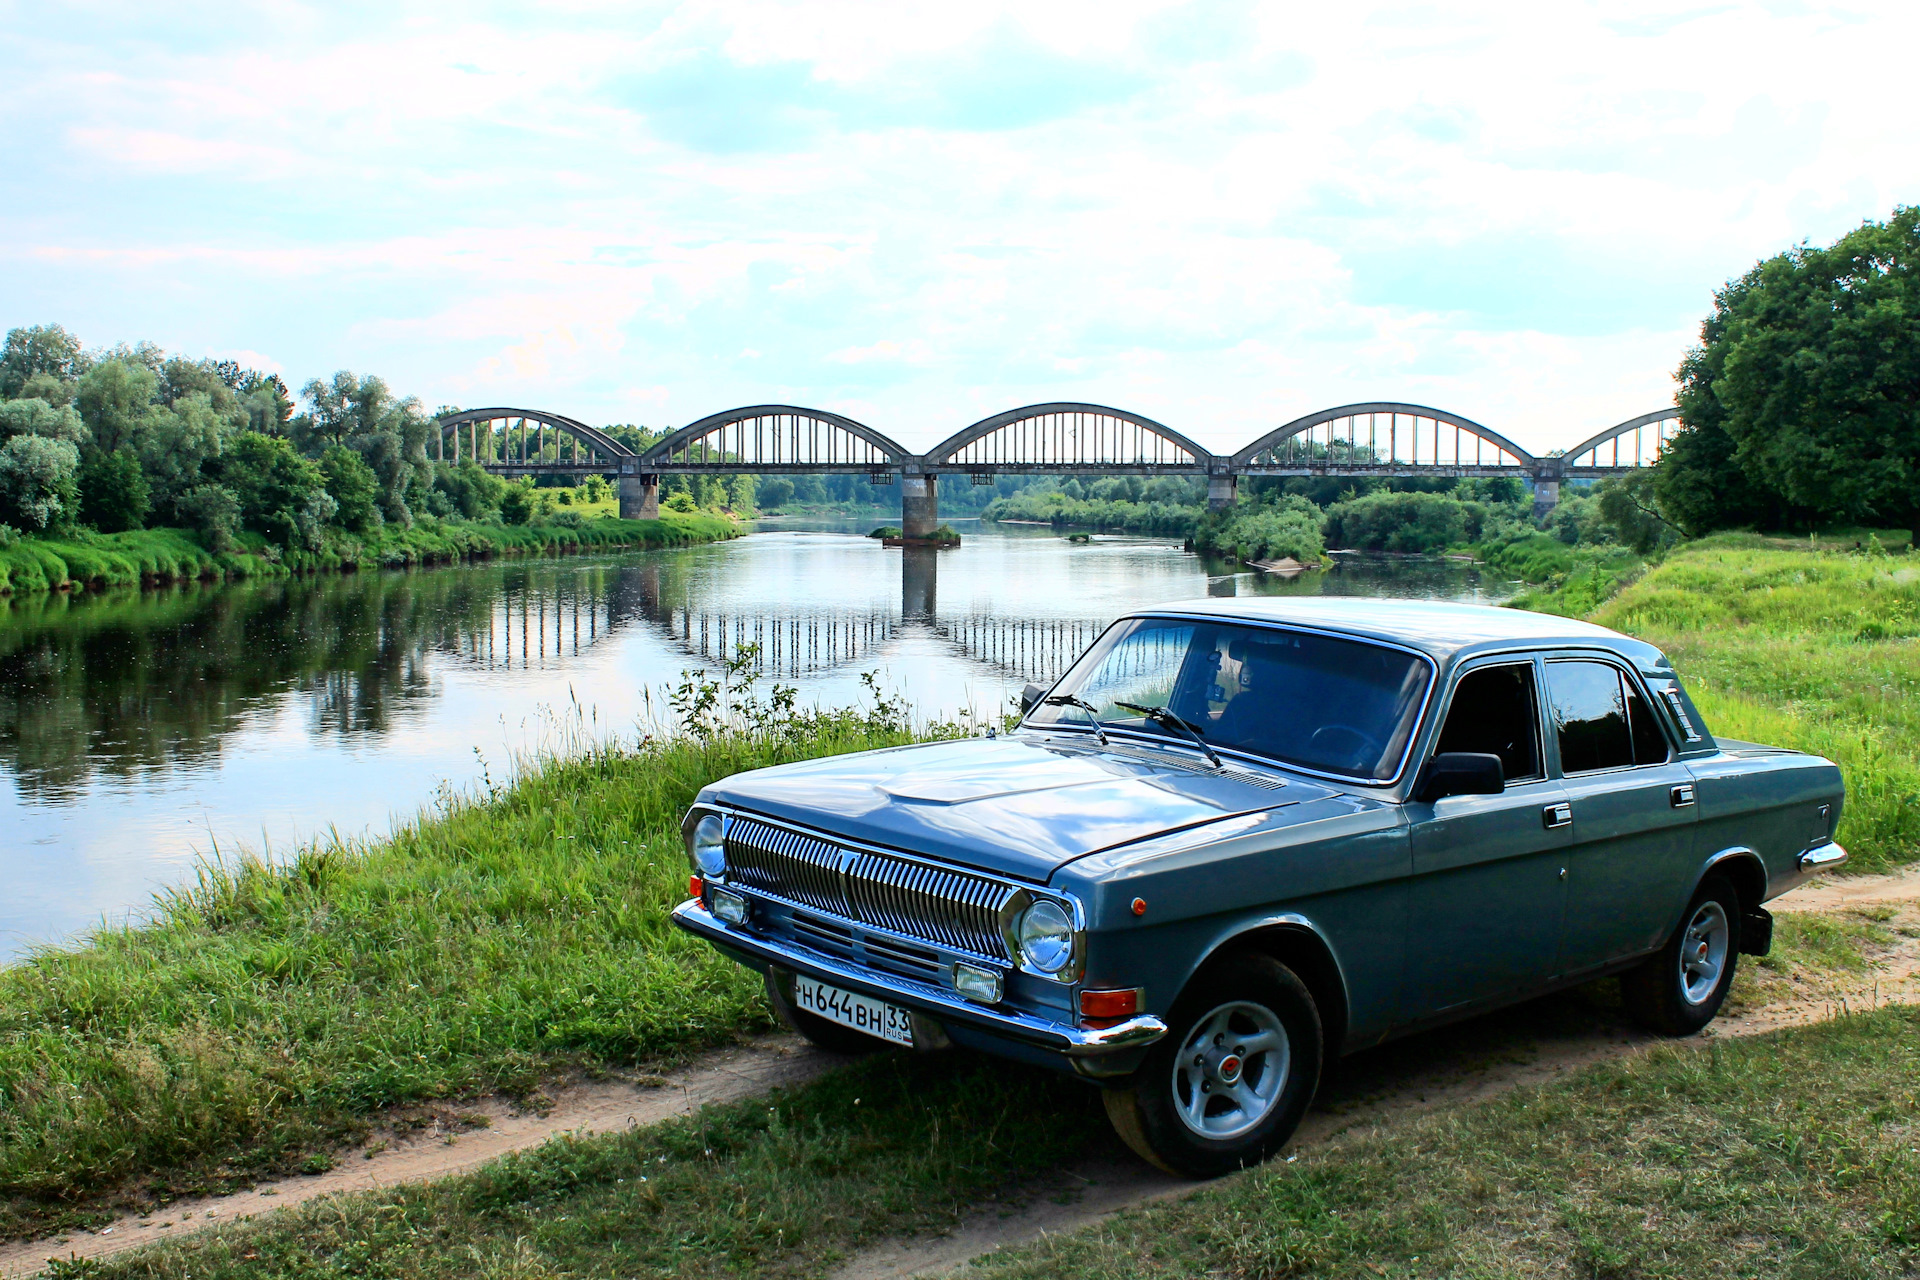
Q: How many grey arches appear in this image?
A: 5